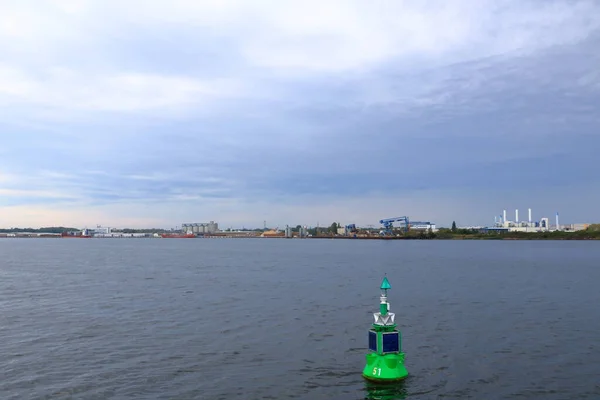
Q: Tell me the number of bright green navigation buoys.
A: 1